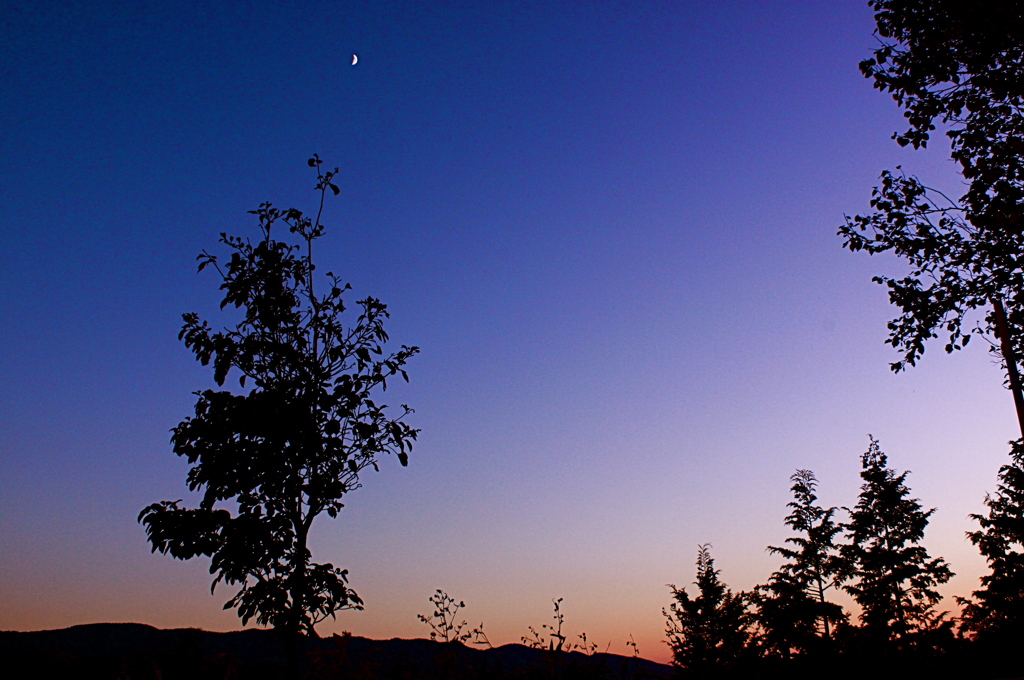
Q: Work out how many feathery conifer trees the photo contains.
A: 4